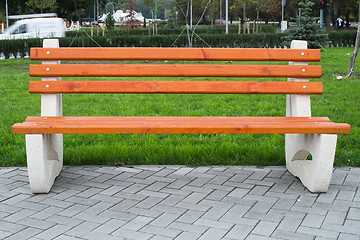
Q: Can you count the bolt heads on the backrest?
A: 6